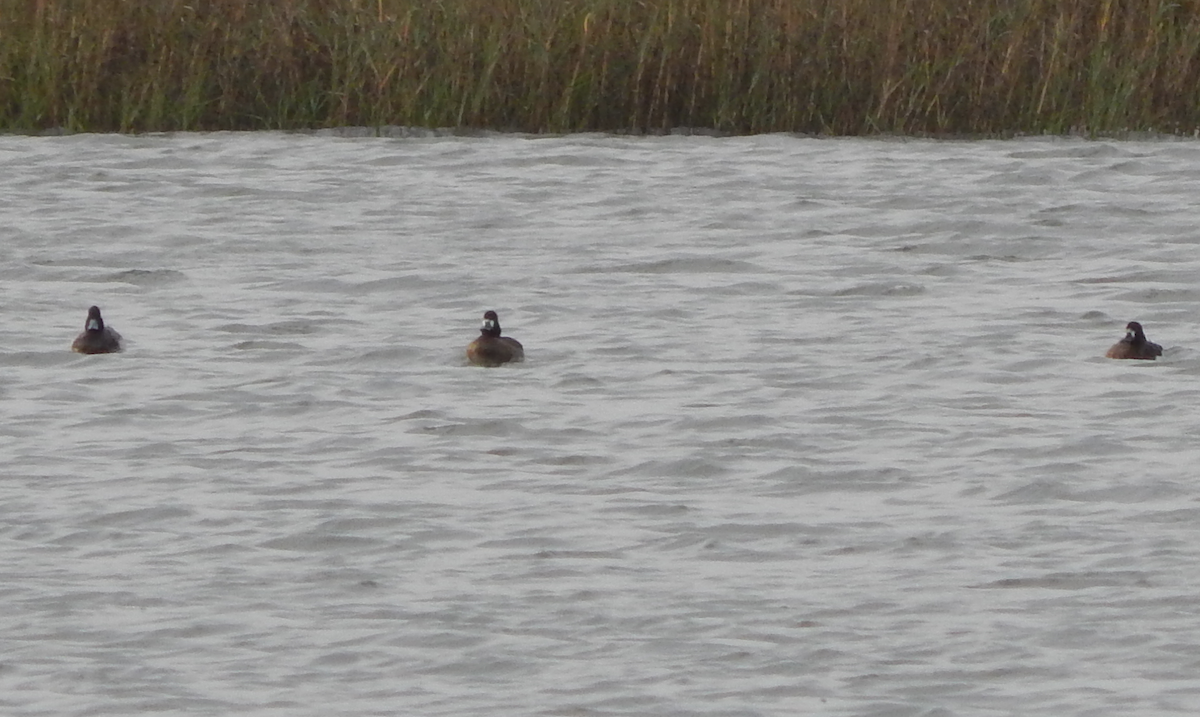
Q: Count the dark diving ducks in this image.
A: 3